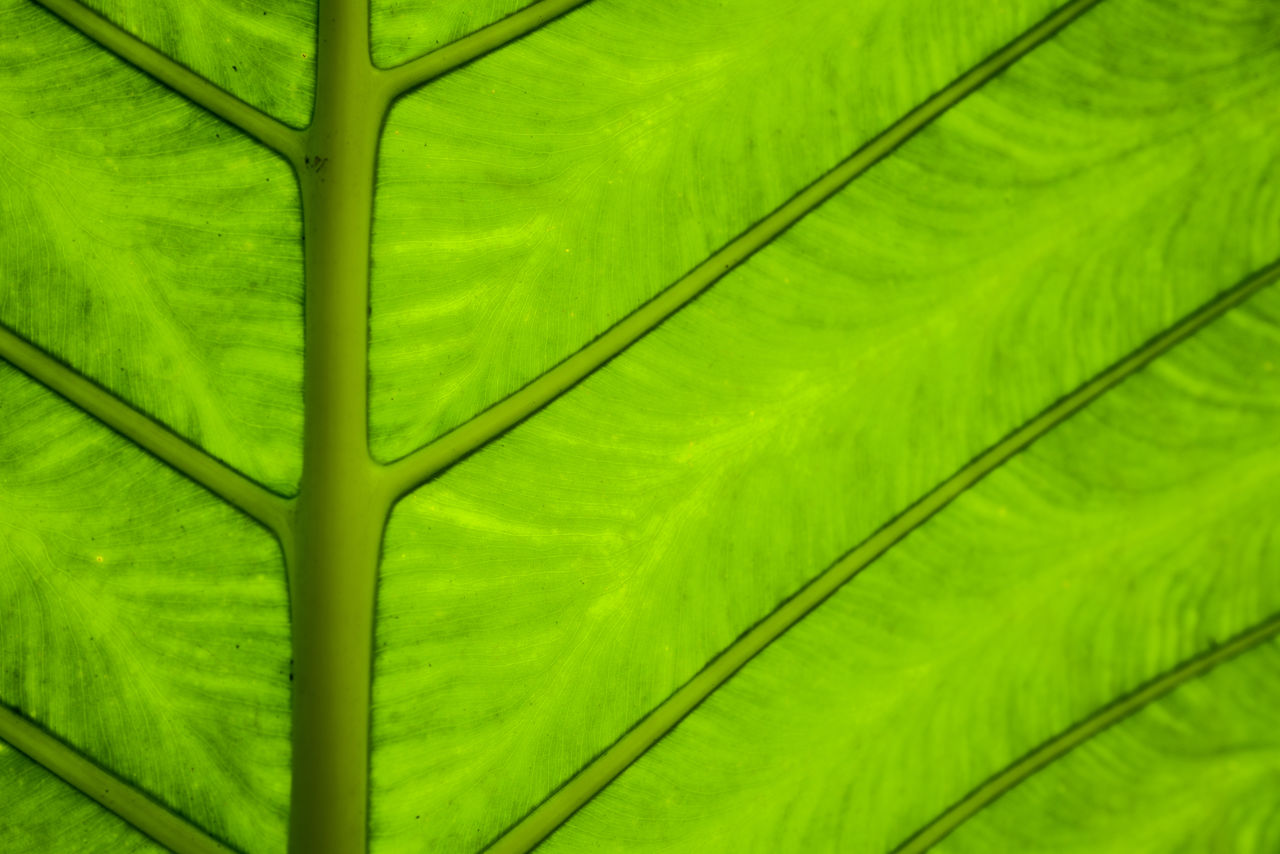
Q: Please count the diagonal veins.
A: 7